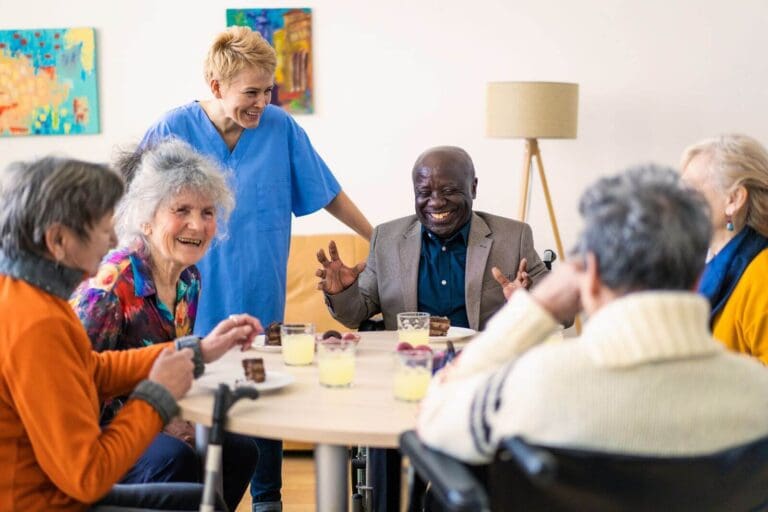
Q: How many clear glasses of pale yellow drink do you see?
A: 4